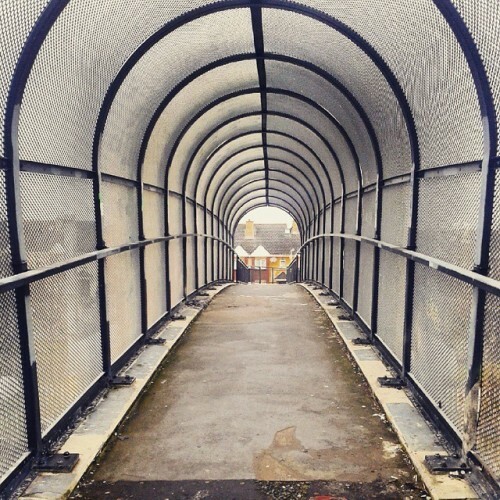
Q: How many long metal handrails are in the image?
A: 2